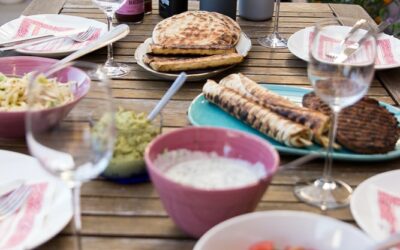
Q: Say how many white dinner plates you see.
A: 4